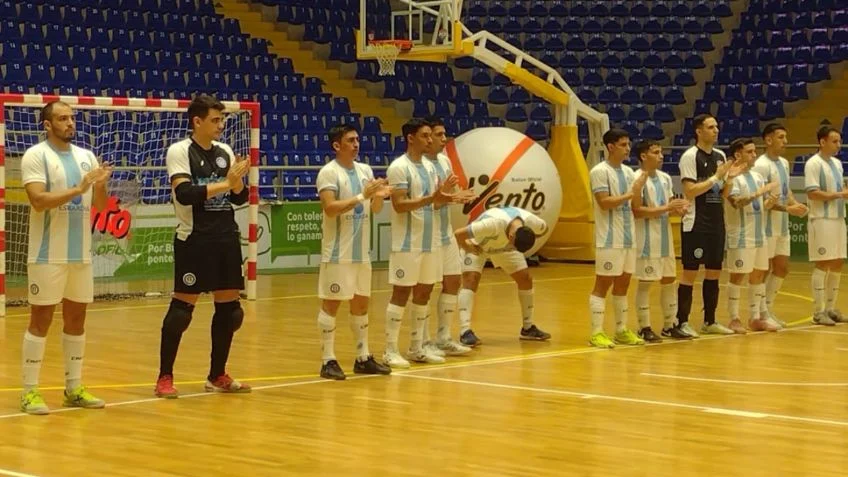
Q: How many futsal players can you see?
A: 12